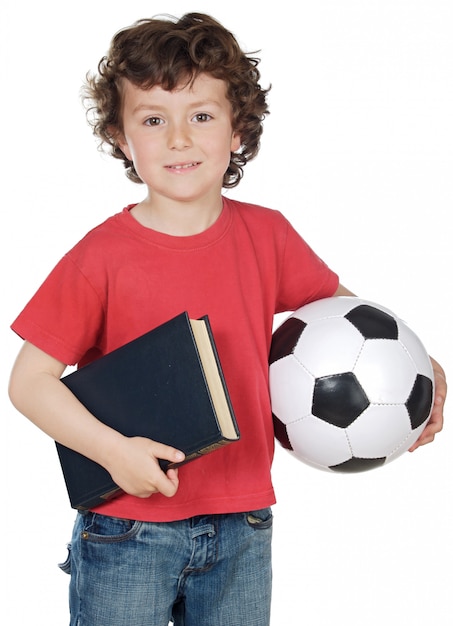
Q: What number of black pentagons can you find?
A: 6